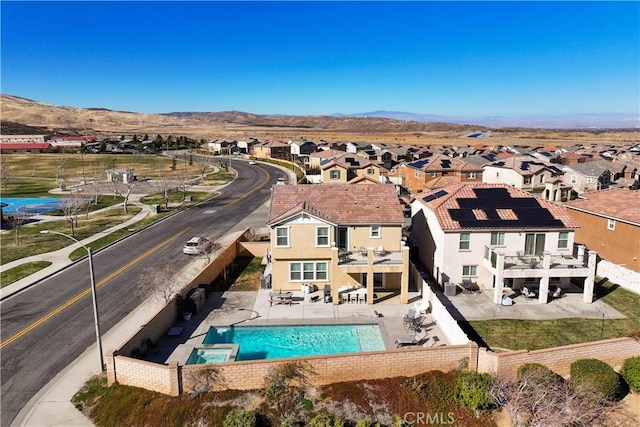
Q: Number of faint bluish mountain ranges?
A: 1